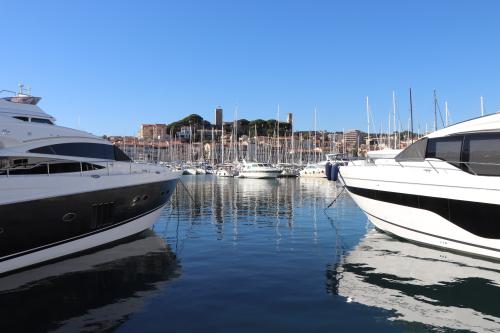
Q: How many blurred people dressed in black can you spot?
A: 0